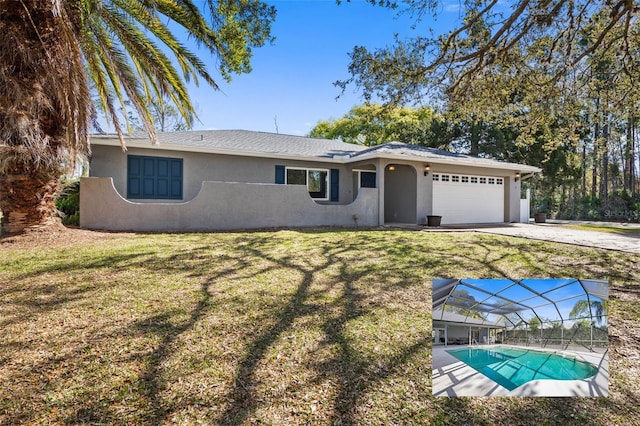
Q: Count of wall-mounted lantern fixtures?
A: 2